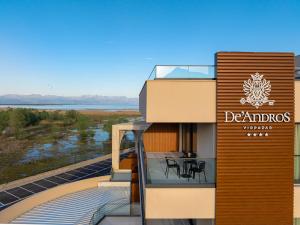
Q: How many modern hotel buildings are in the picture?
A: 1